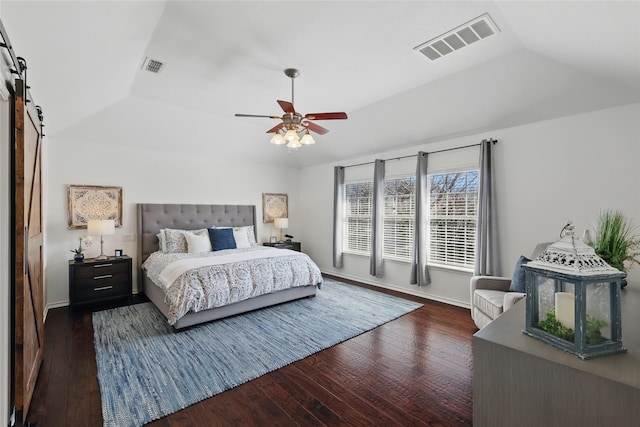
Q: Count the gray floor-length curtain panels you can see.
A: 4